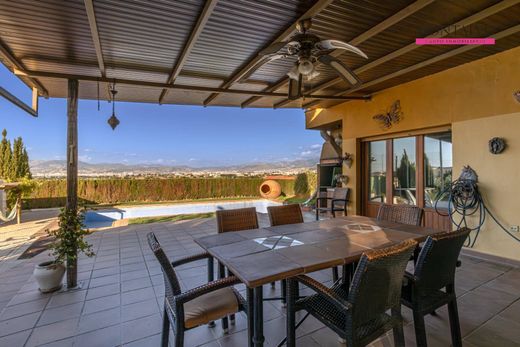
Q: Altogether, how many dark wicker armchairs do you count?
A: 7